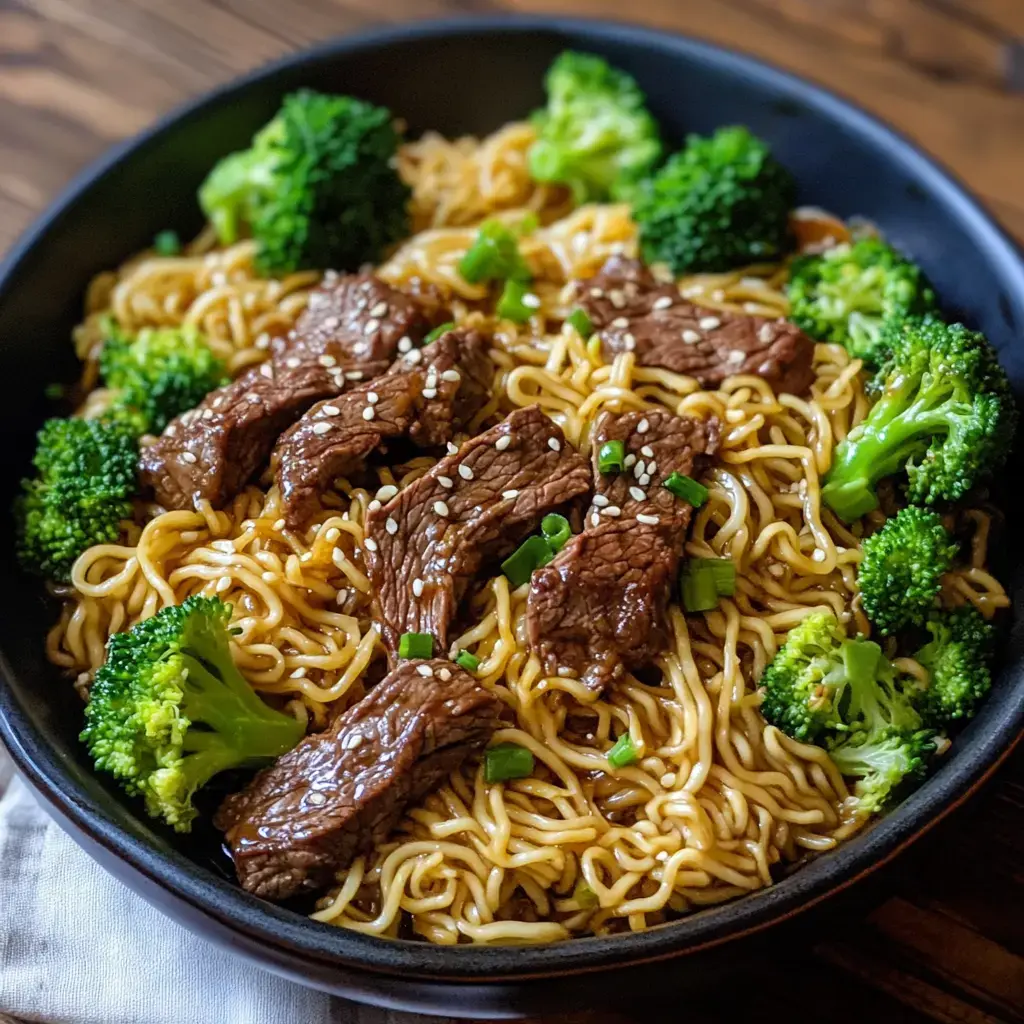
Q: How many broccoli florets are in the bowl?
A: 11